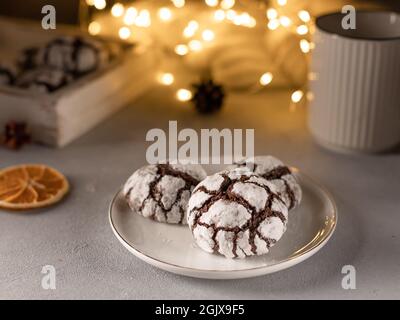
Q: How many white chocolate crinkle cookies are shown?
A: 3